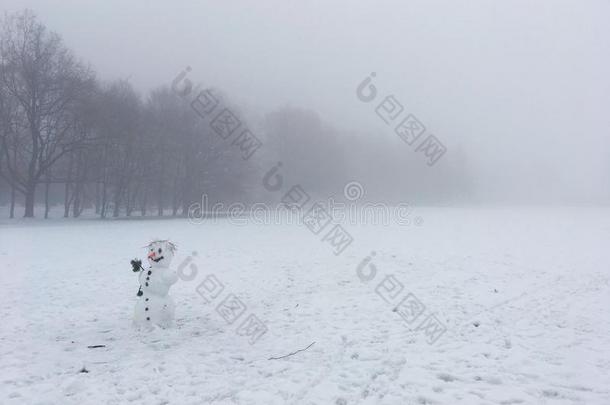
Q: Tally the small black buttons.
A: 6